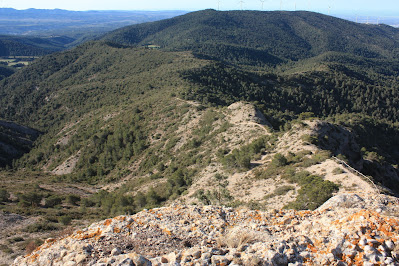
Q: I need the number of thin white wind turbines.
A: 10